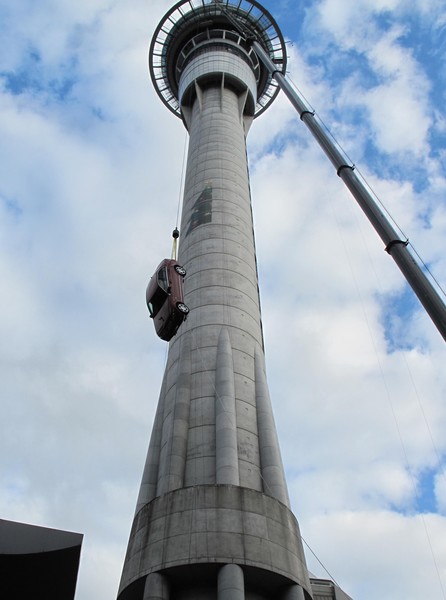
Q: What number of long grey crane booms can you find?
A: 1